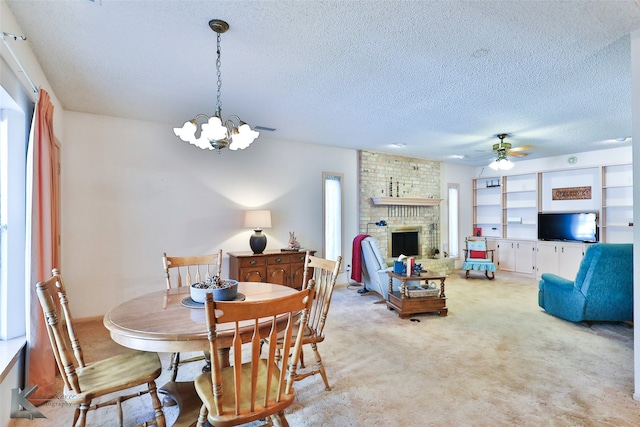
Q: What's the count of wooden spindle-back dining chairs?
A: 4